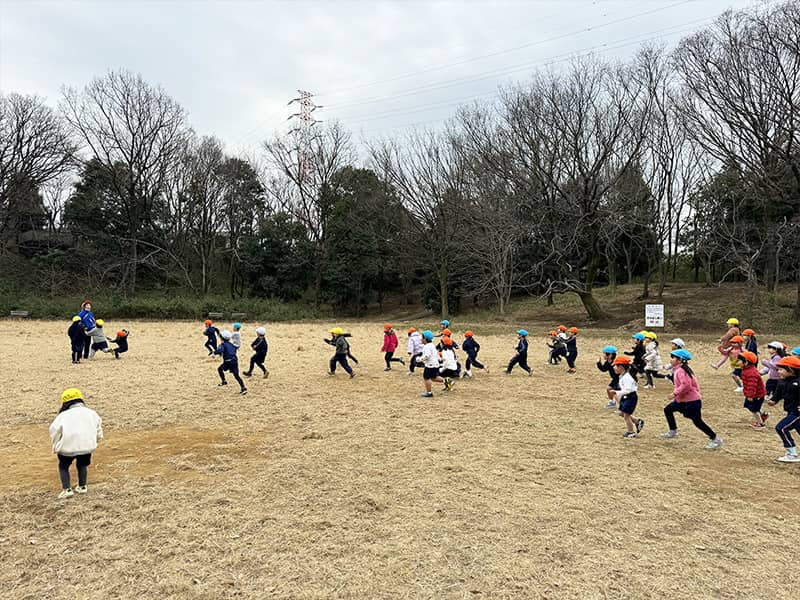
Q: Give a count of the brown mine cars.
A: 0